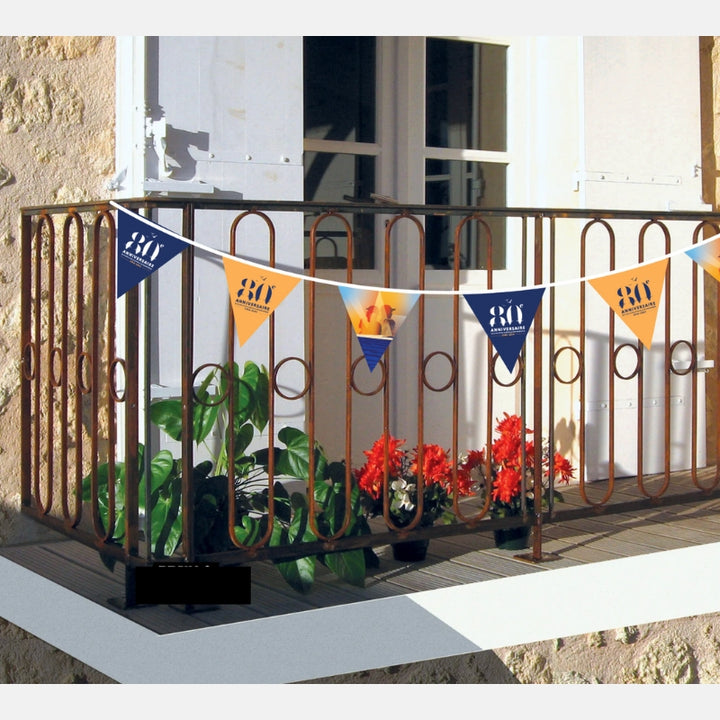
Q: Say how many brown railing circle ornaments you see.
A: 12